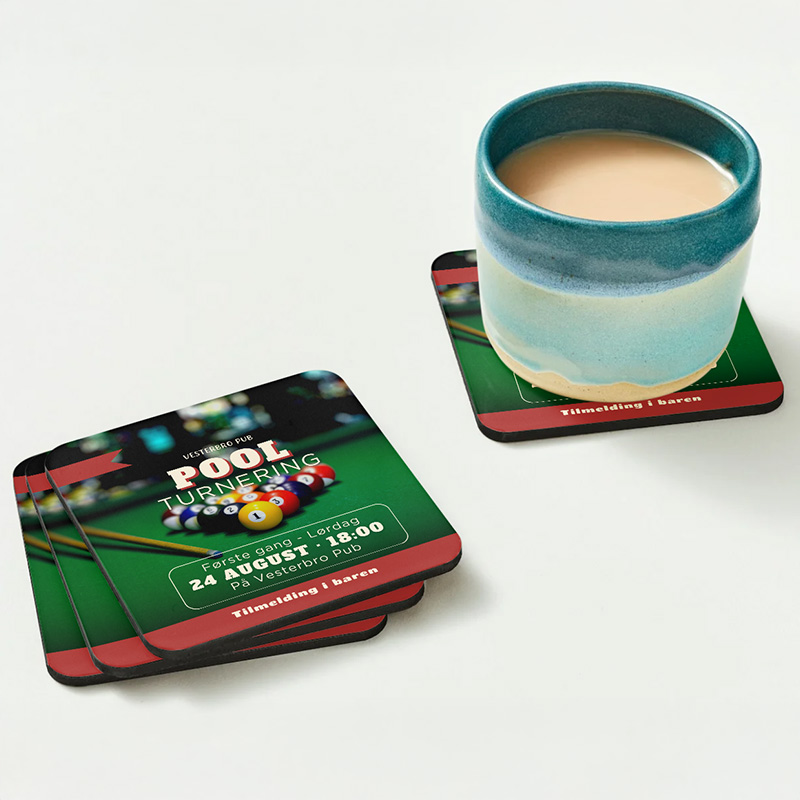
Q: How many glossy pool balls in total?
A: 15